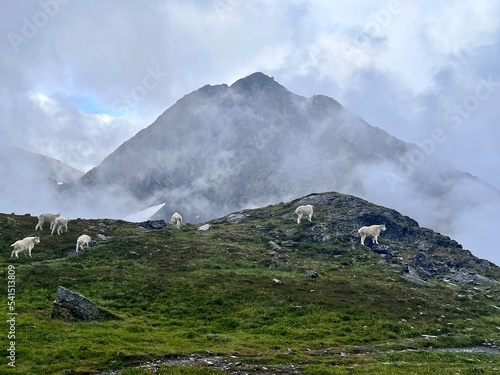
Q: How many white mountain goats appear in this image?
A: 7